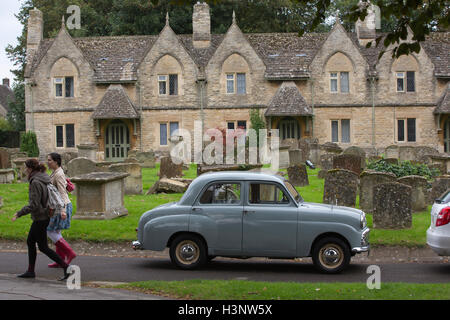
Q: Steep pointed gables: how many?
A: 5